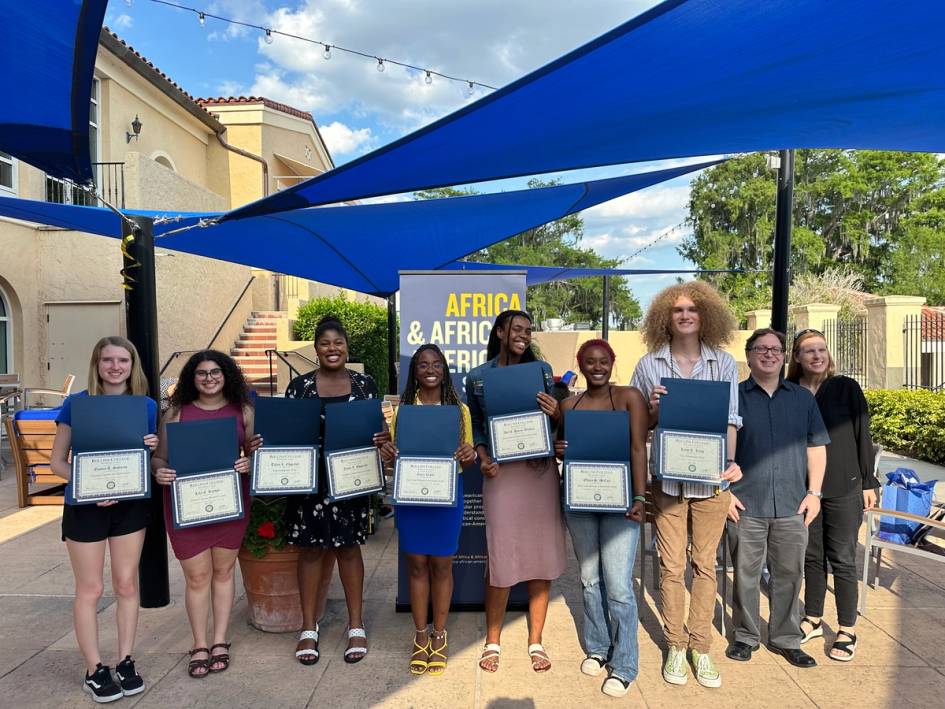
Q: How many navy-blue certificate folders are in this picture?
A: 8